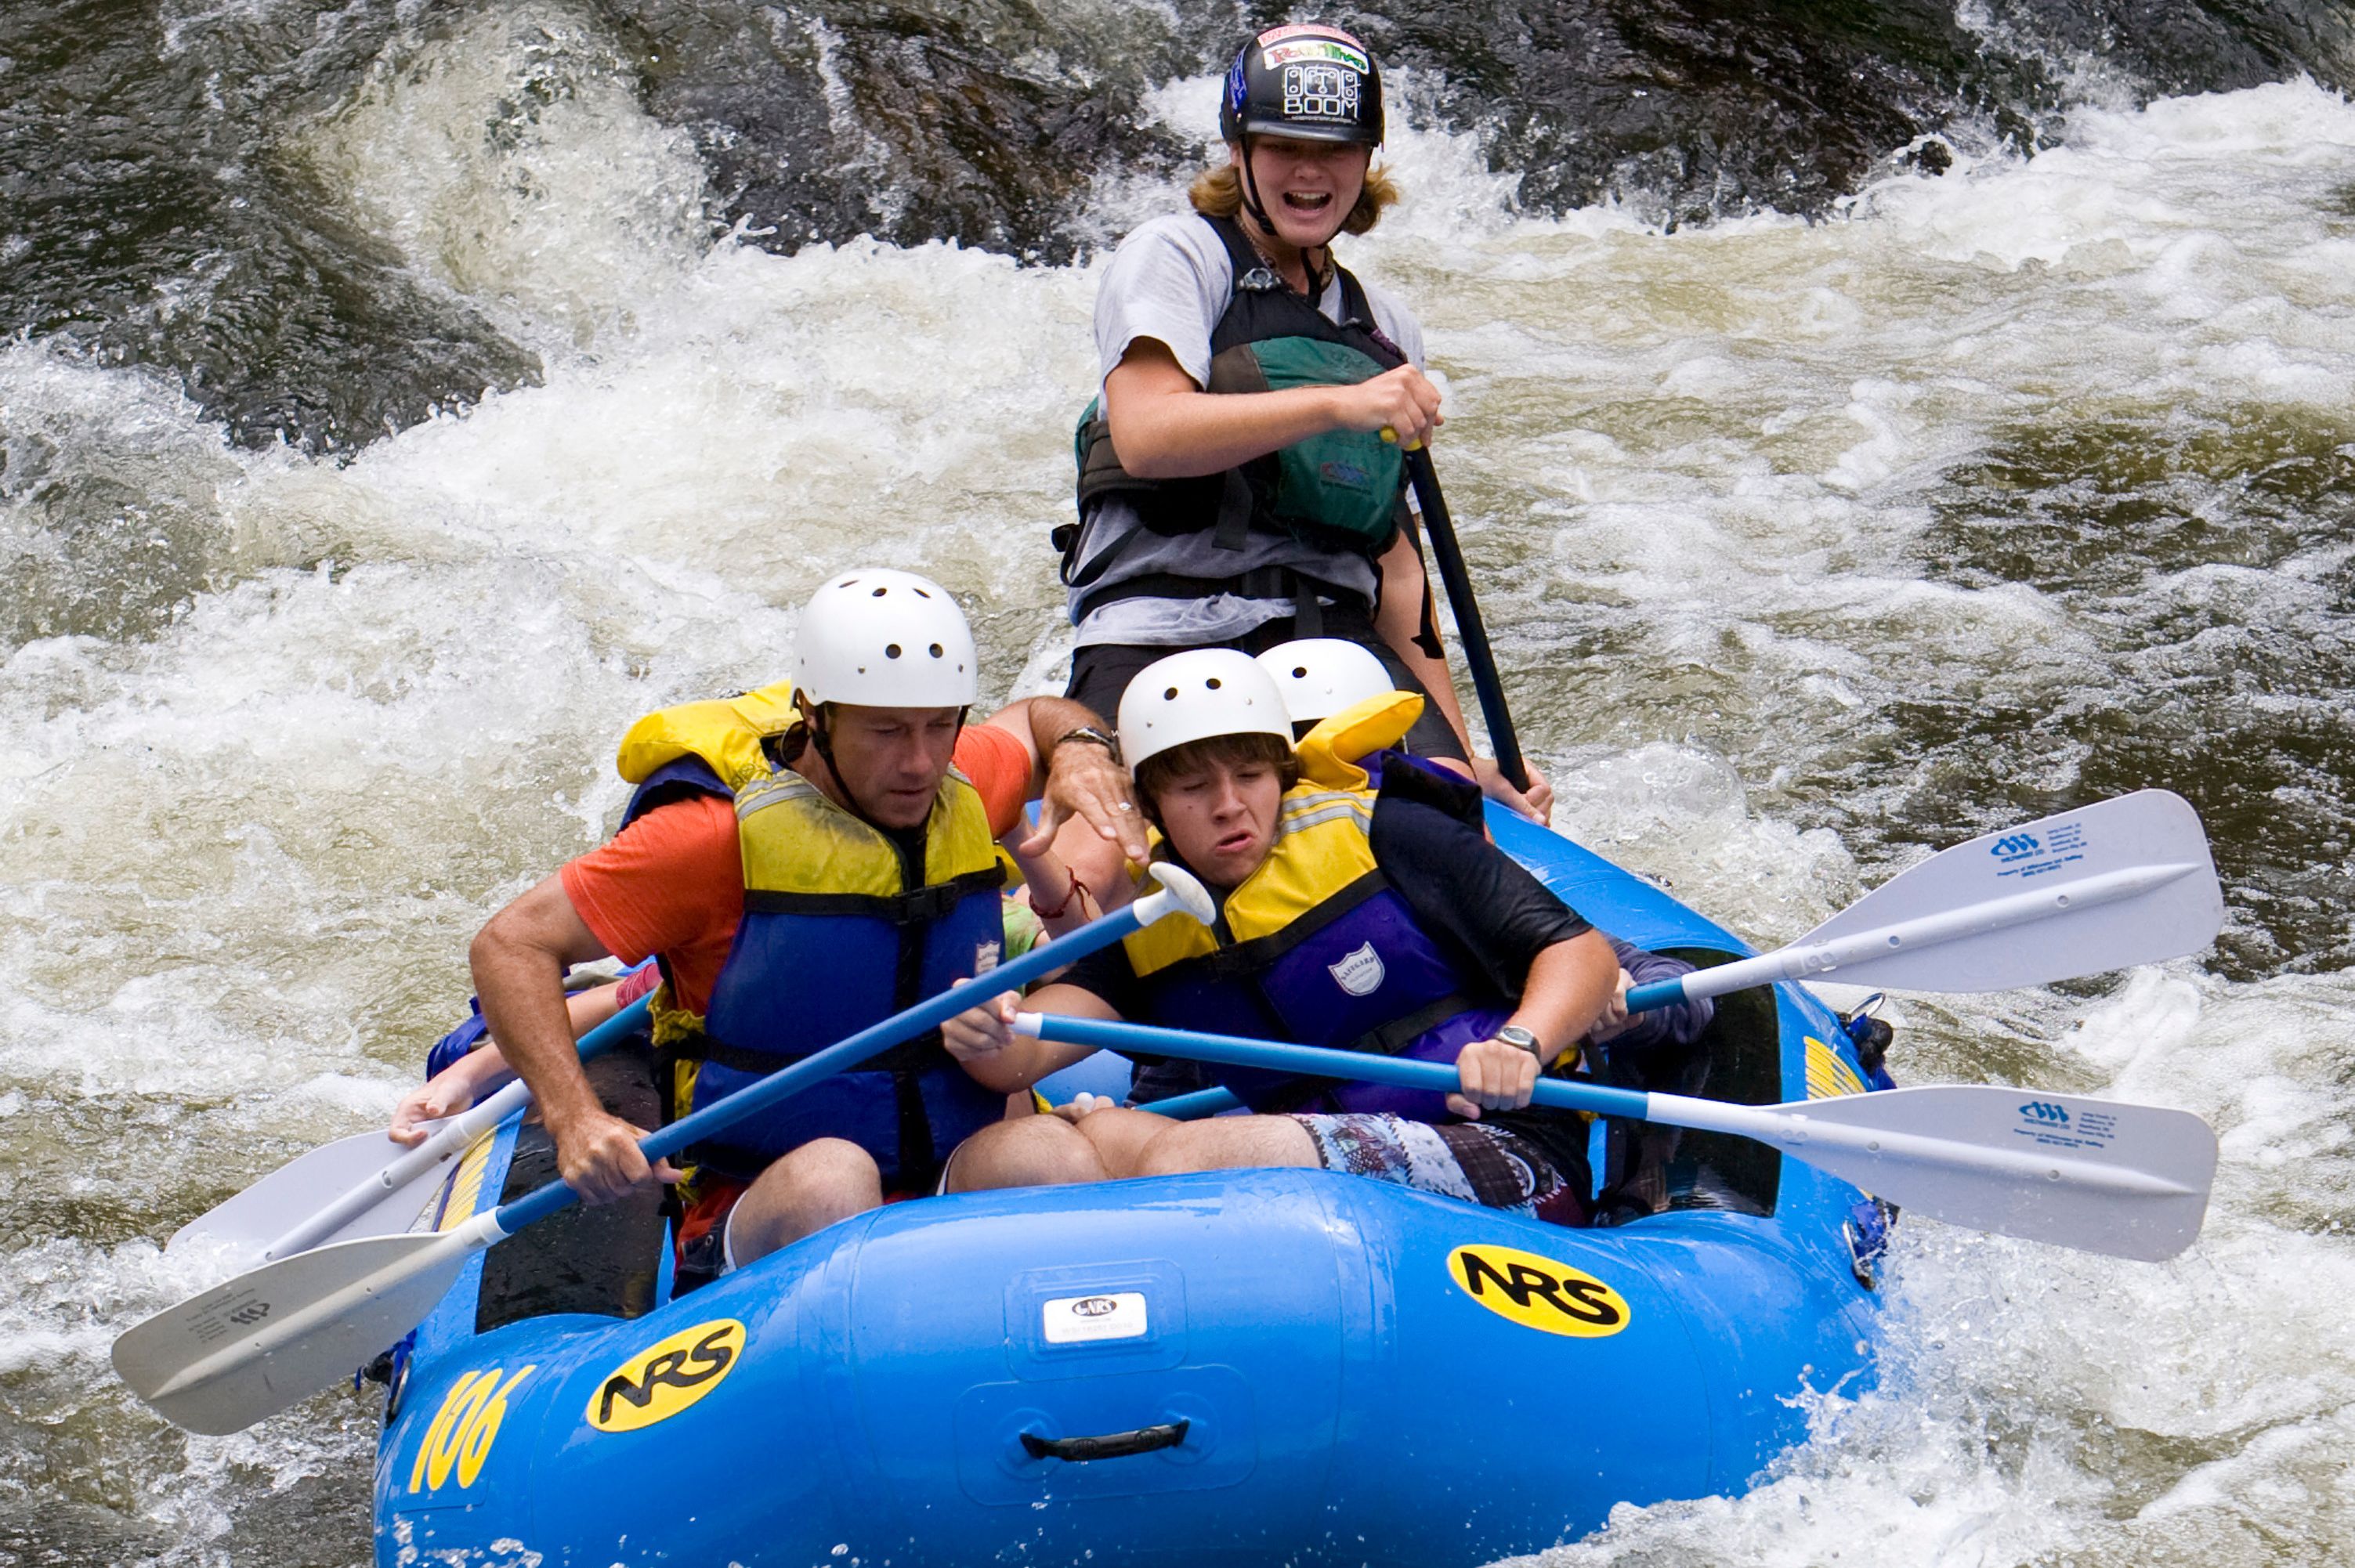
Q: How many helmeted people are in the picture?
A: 4